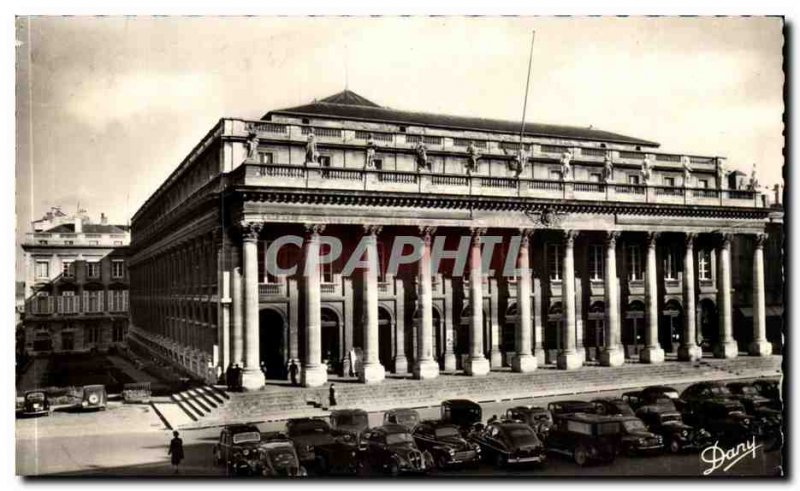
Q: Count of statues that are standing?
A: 12